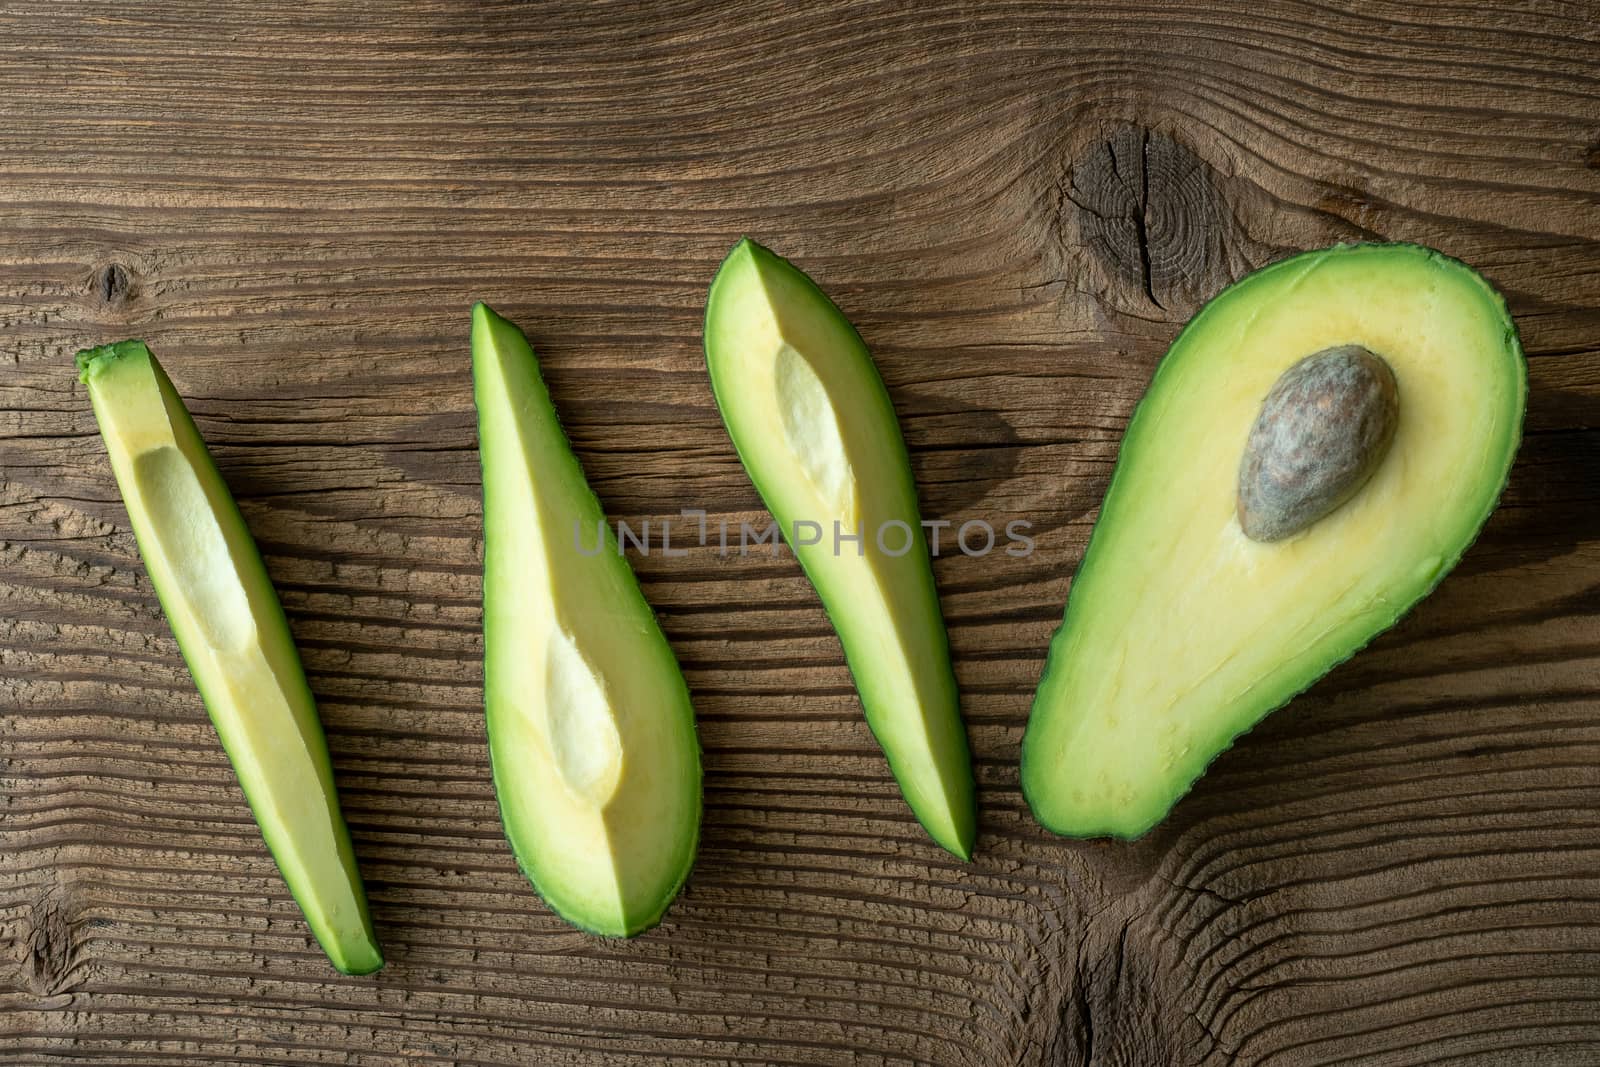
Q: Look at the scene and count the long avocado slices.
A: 3